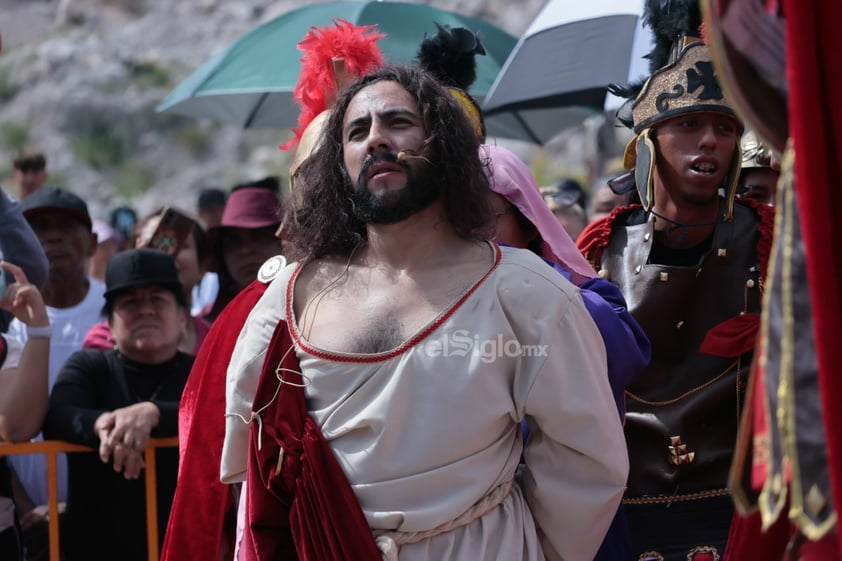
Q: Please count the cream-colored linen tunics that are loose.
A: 1